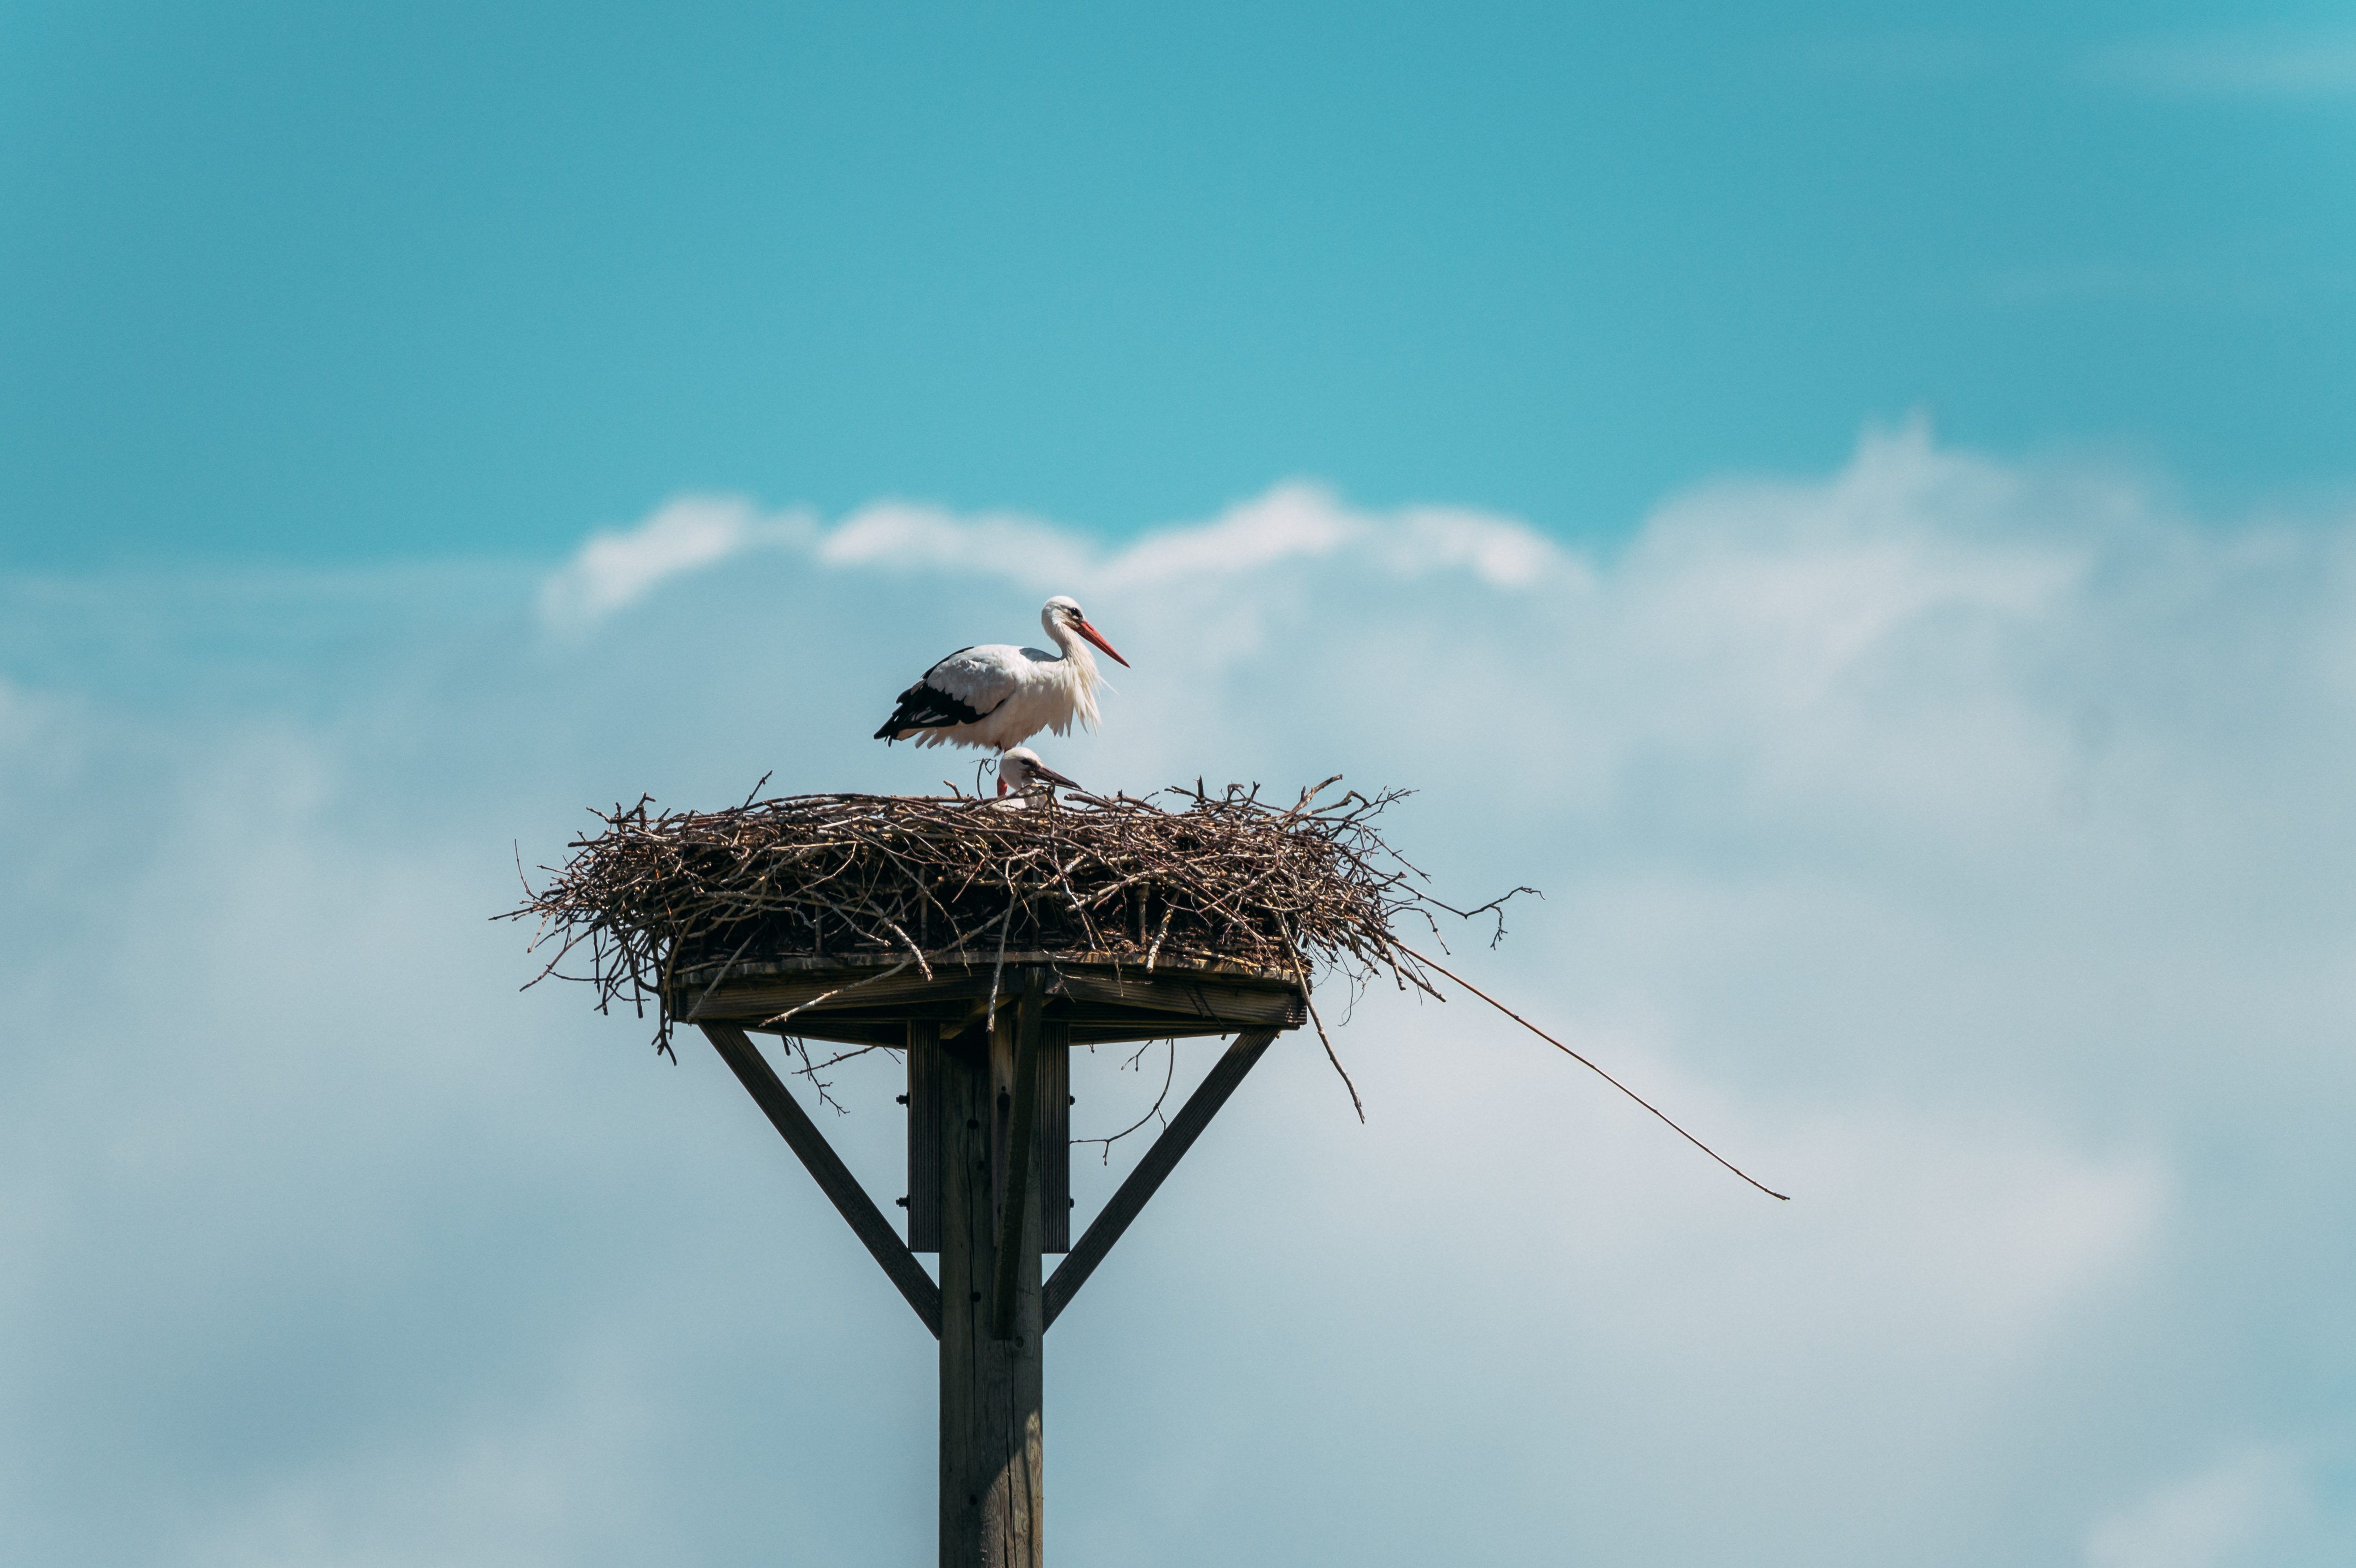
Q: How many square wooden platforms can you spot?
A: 1